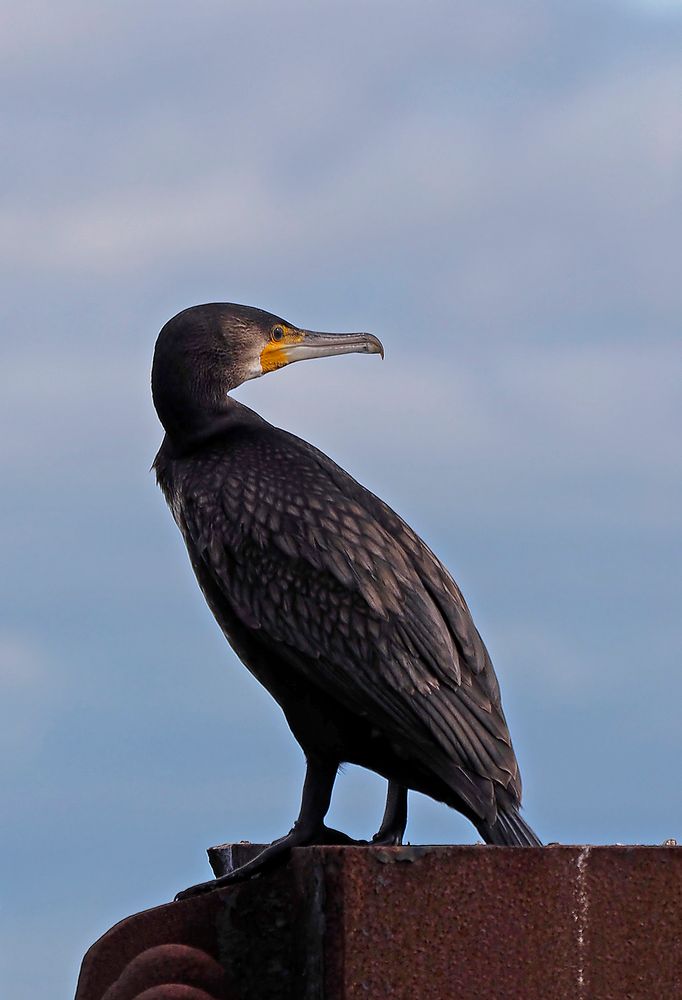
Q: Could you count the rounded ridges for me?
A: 2